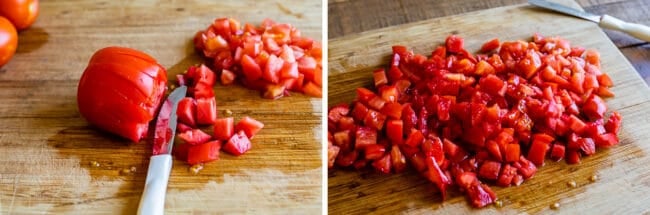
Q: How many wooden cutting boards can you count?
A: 2